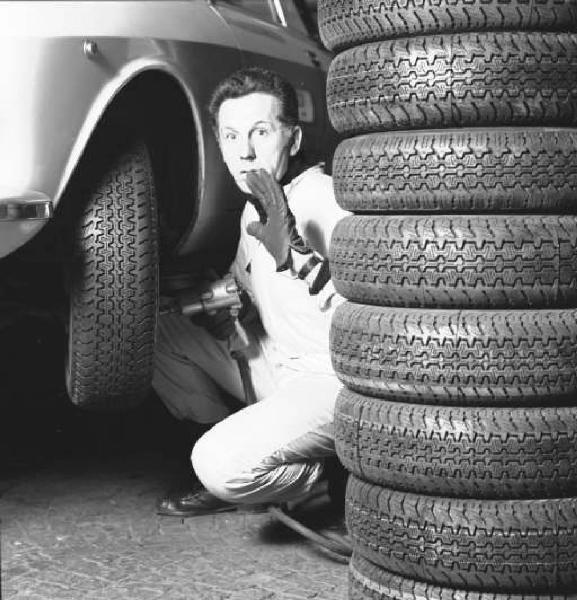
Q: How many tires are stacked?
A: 8